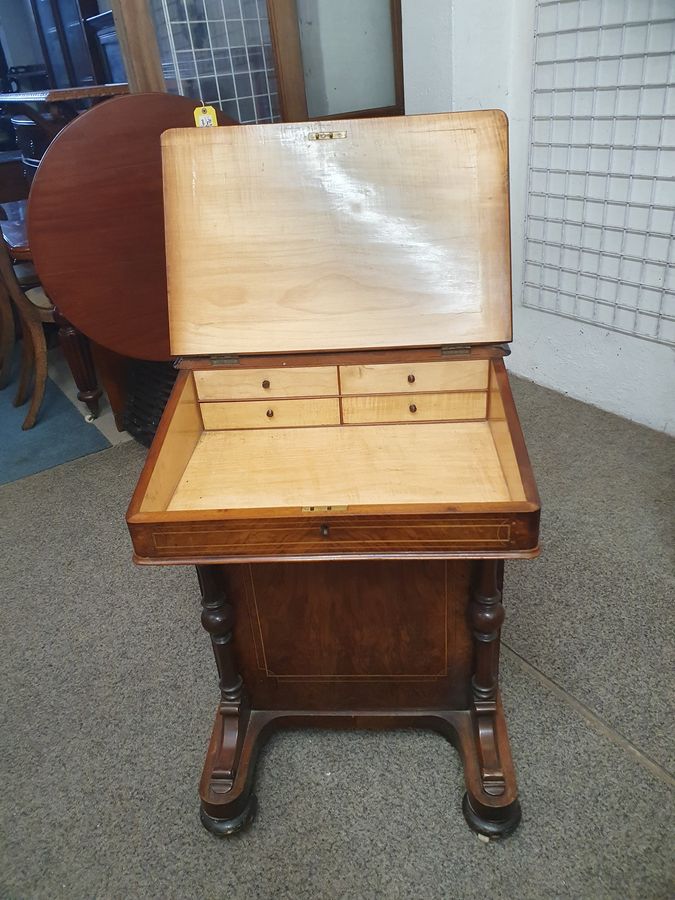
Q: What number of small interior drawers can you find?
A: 4